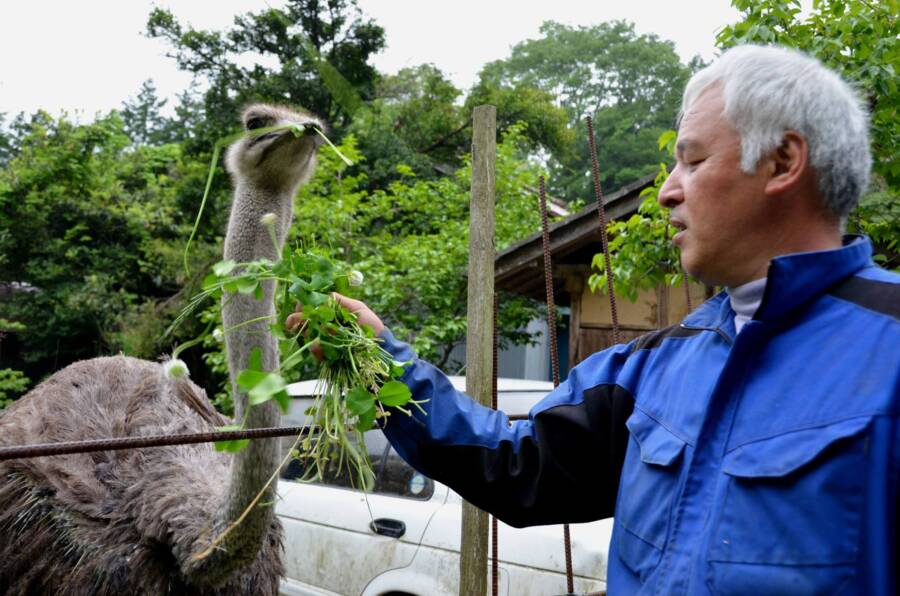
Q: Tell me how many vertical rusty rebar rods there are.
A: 4